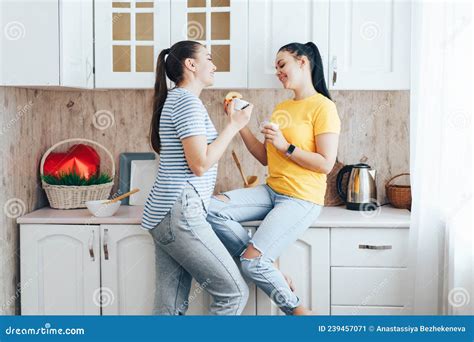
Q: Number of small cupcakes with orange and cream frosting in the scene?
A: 1